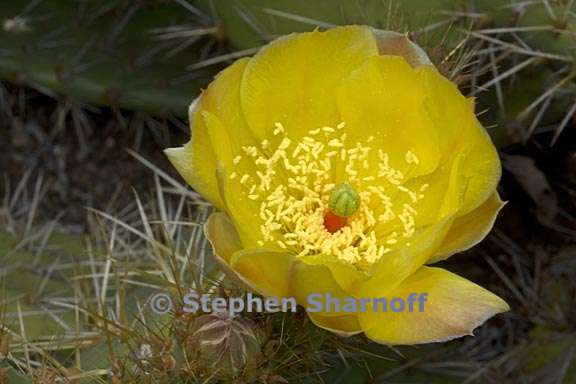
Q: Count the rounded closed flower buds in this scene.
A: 1